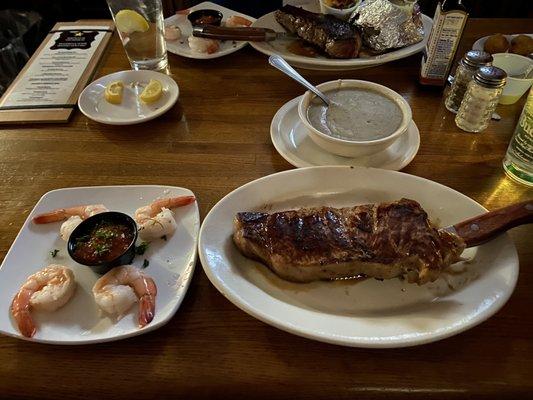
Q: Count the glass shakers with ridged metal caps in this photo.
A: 2